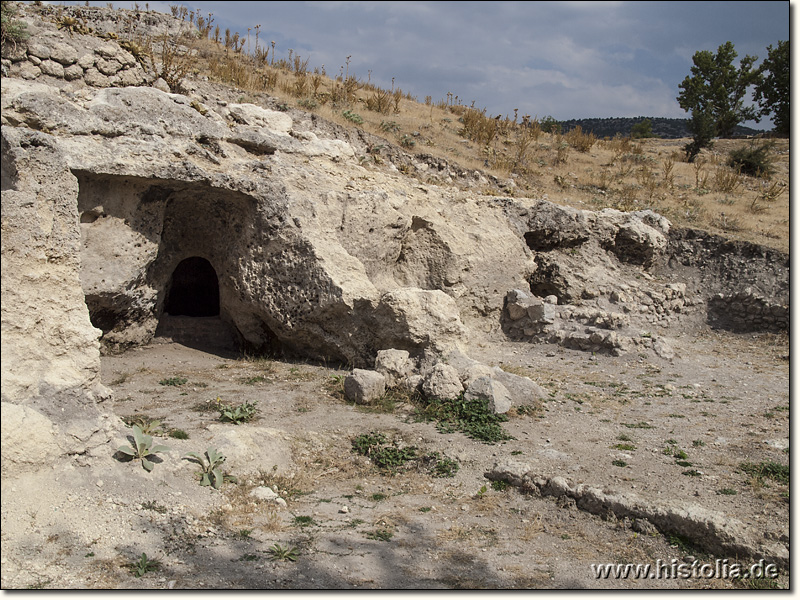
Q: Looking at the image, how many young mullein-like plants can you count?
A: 2